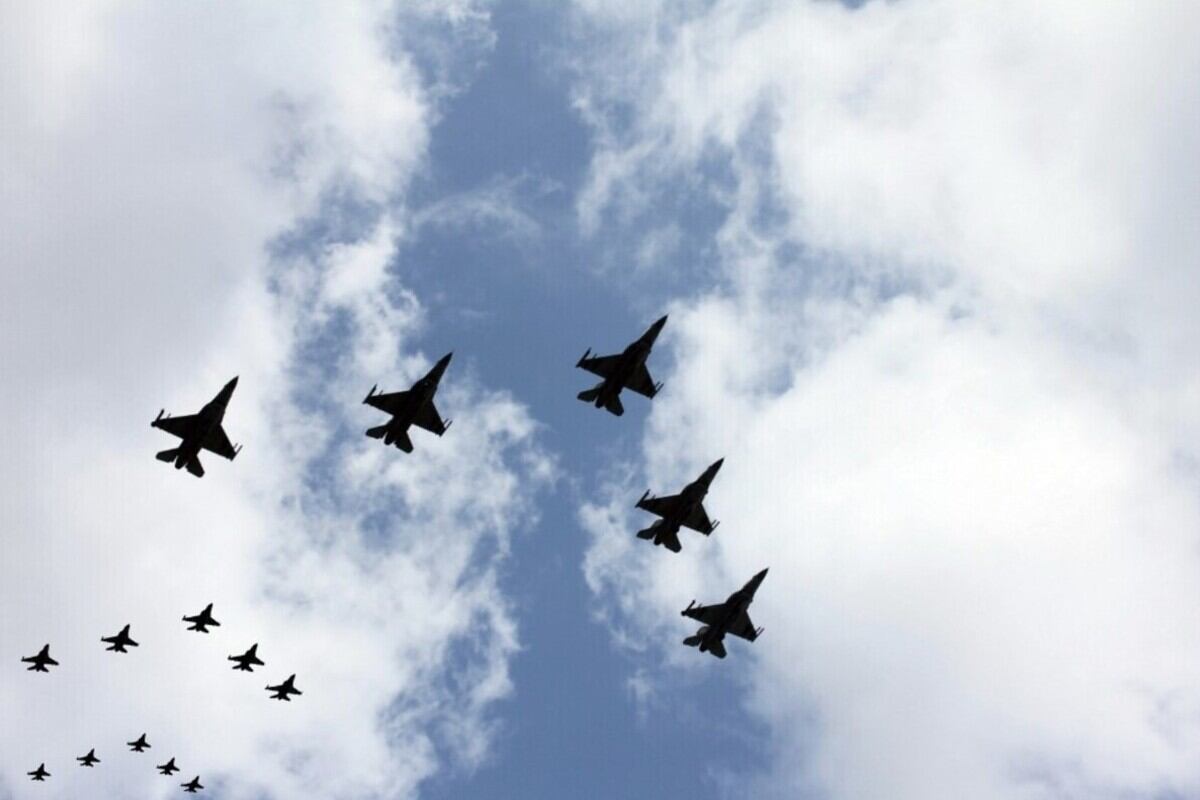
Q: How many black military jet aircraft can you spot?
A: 15